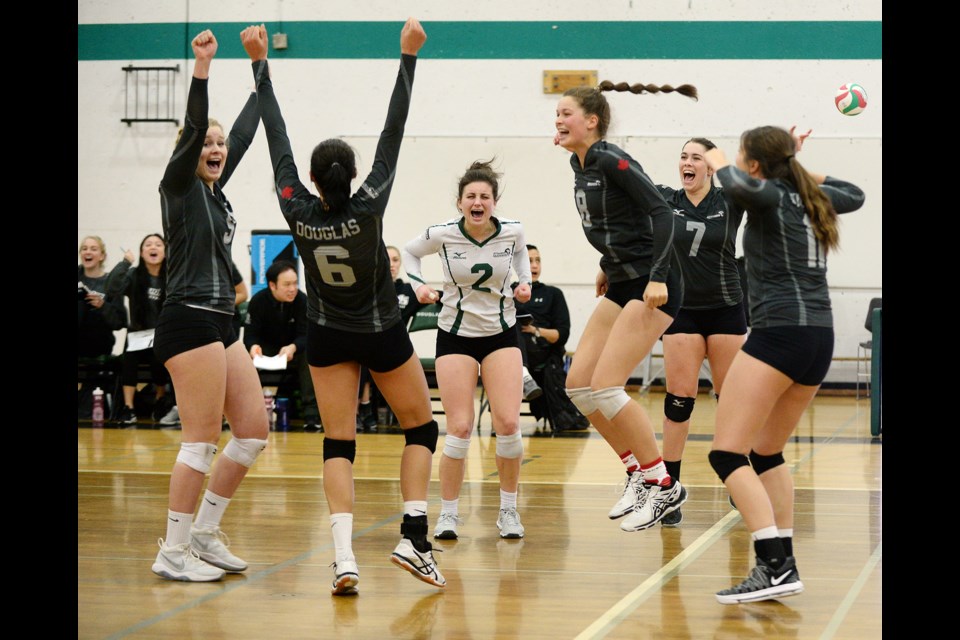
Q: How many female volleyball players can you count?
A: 6